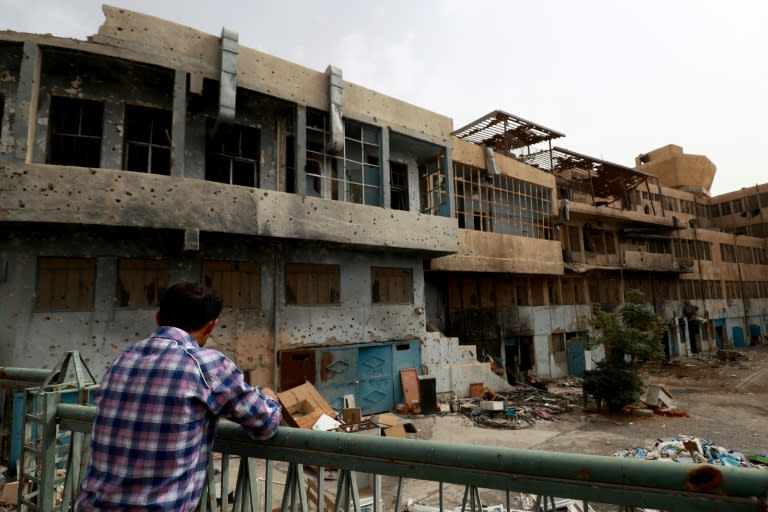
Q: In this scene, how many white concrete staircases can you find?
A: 1